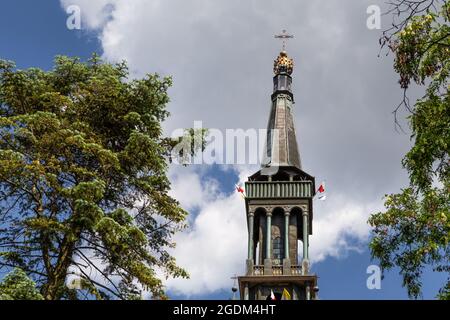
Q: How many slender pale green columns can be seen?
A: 4